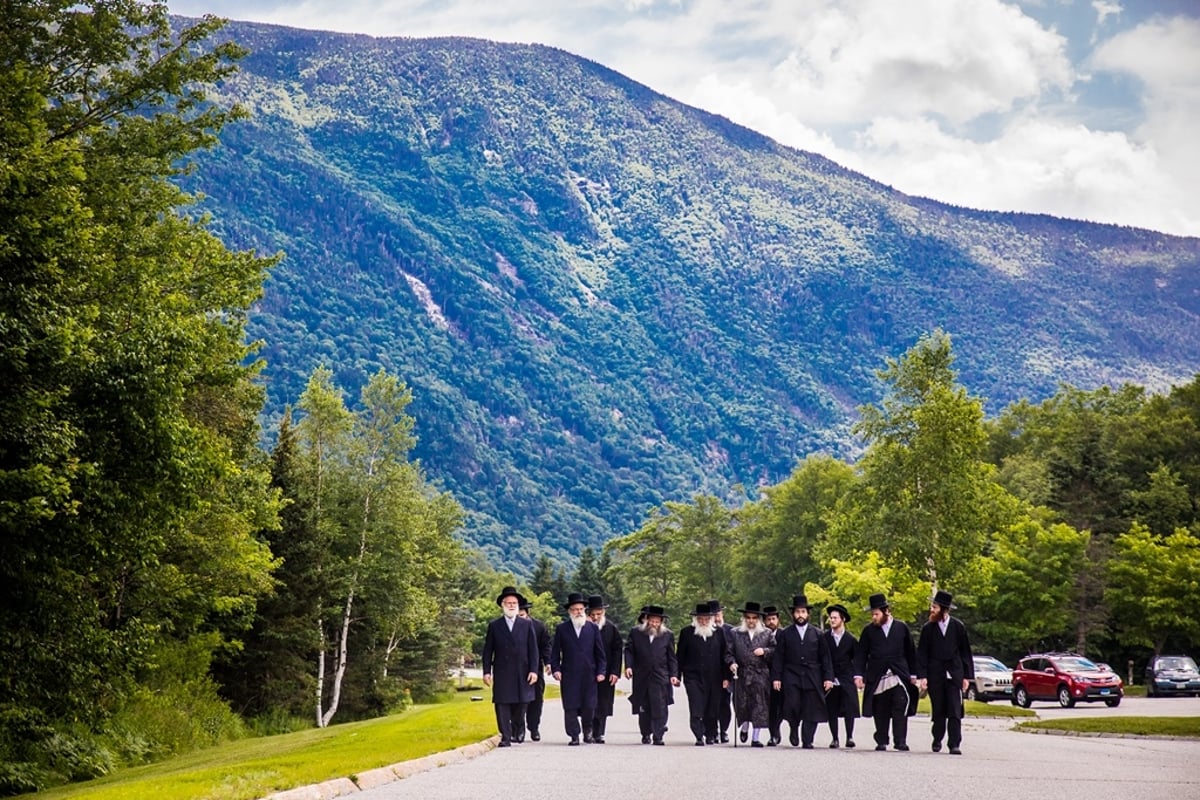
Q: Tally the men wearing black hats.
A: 14